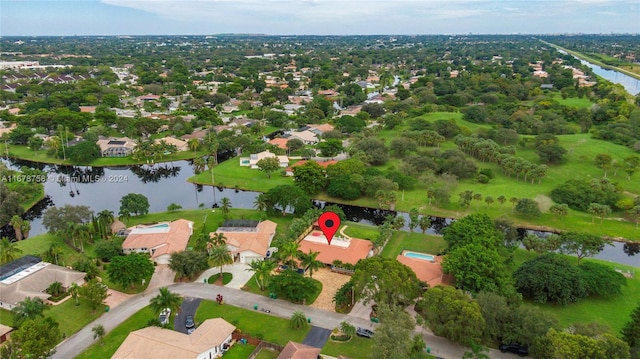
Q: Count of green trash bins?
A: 9